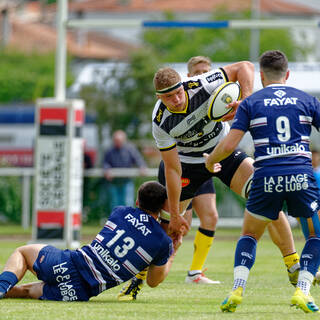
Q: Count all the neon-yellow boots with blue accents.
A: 2